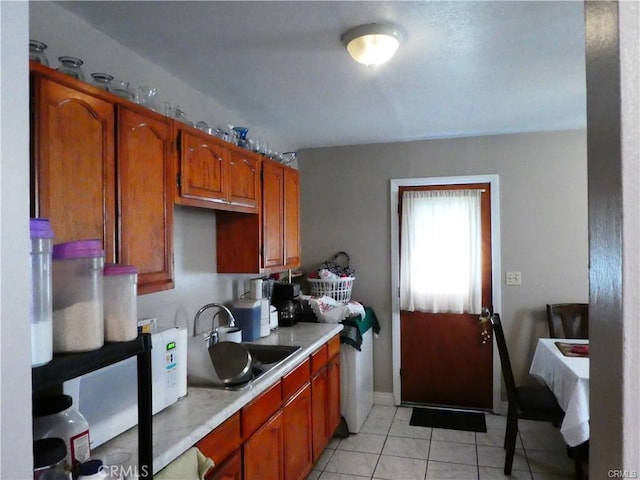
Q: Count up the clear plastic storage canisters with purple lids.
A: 3